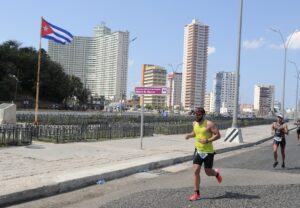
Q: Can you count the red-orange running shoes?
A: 2